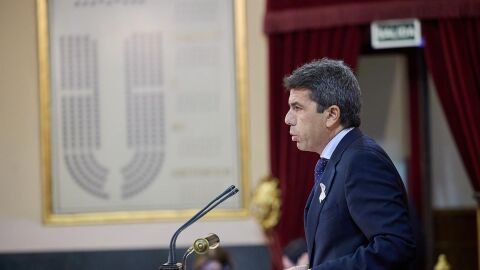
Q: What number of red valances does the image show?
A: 1